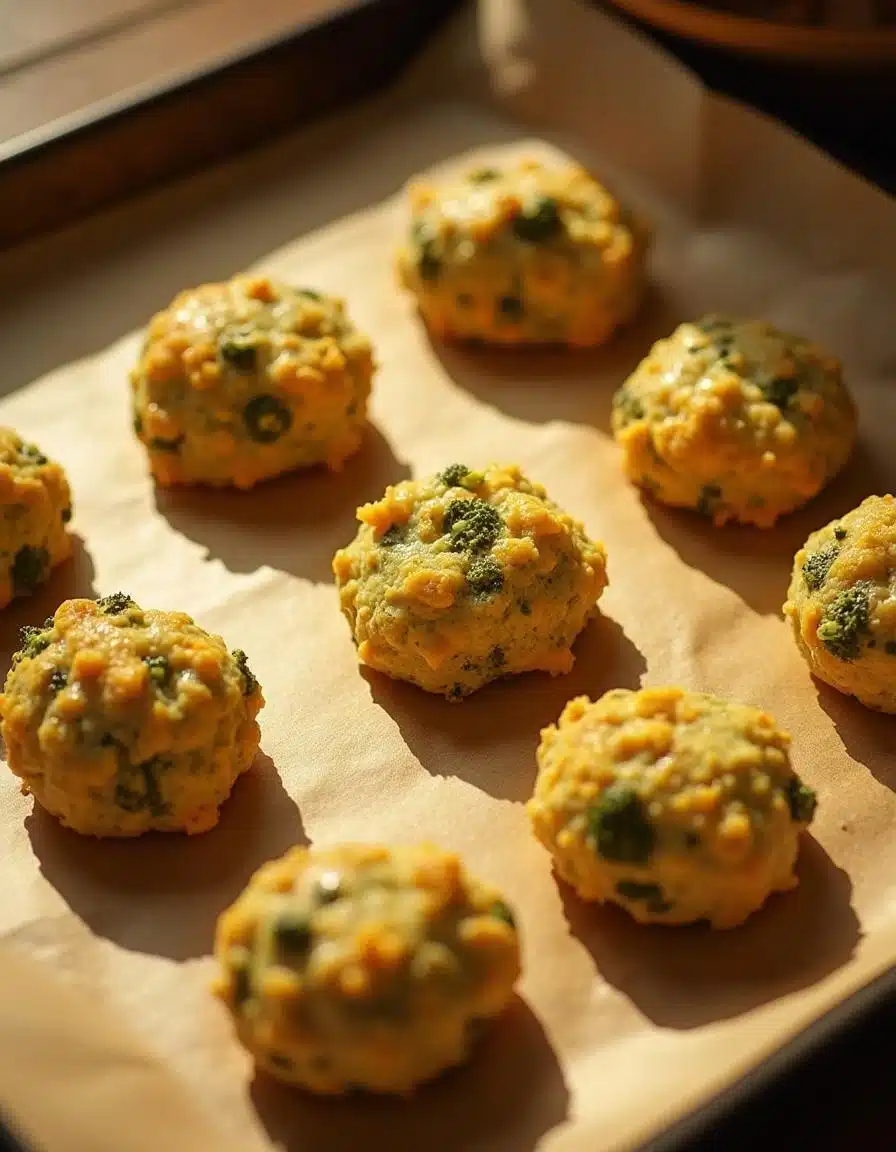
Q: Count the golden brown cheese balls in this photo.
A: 9